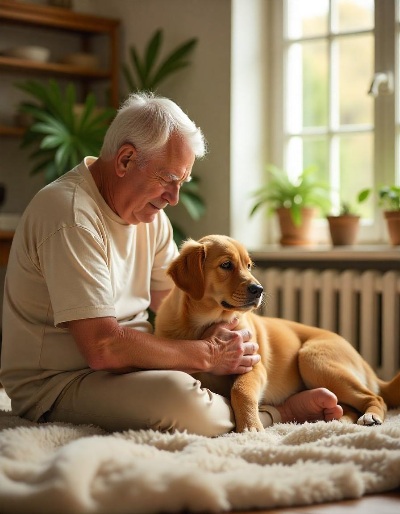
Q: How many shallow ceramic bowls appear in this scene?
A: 2